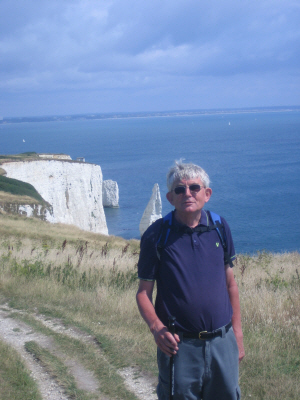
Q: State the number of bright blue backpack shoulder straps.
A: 2